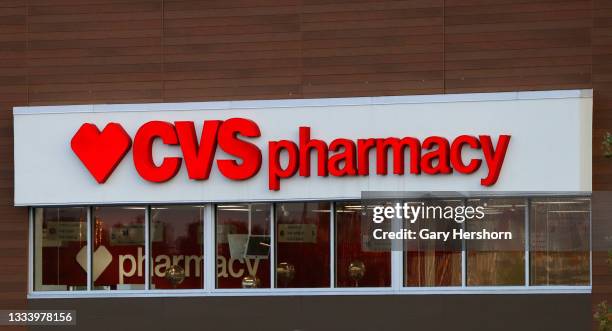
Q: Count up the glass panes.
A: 9